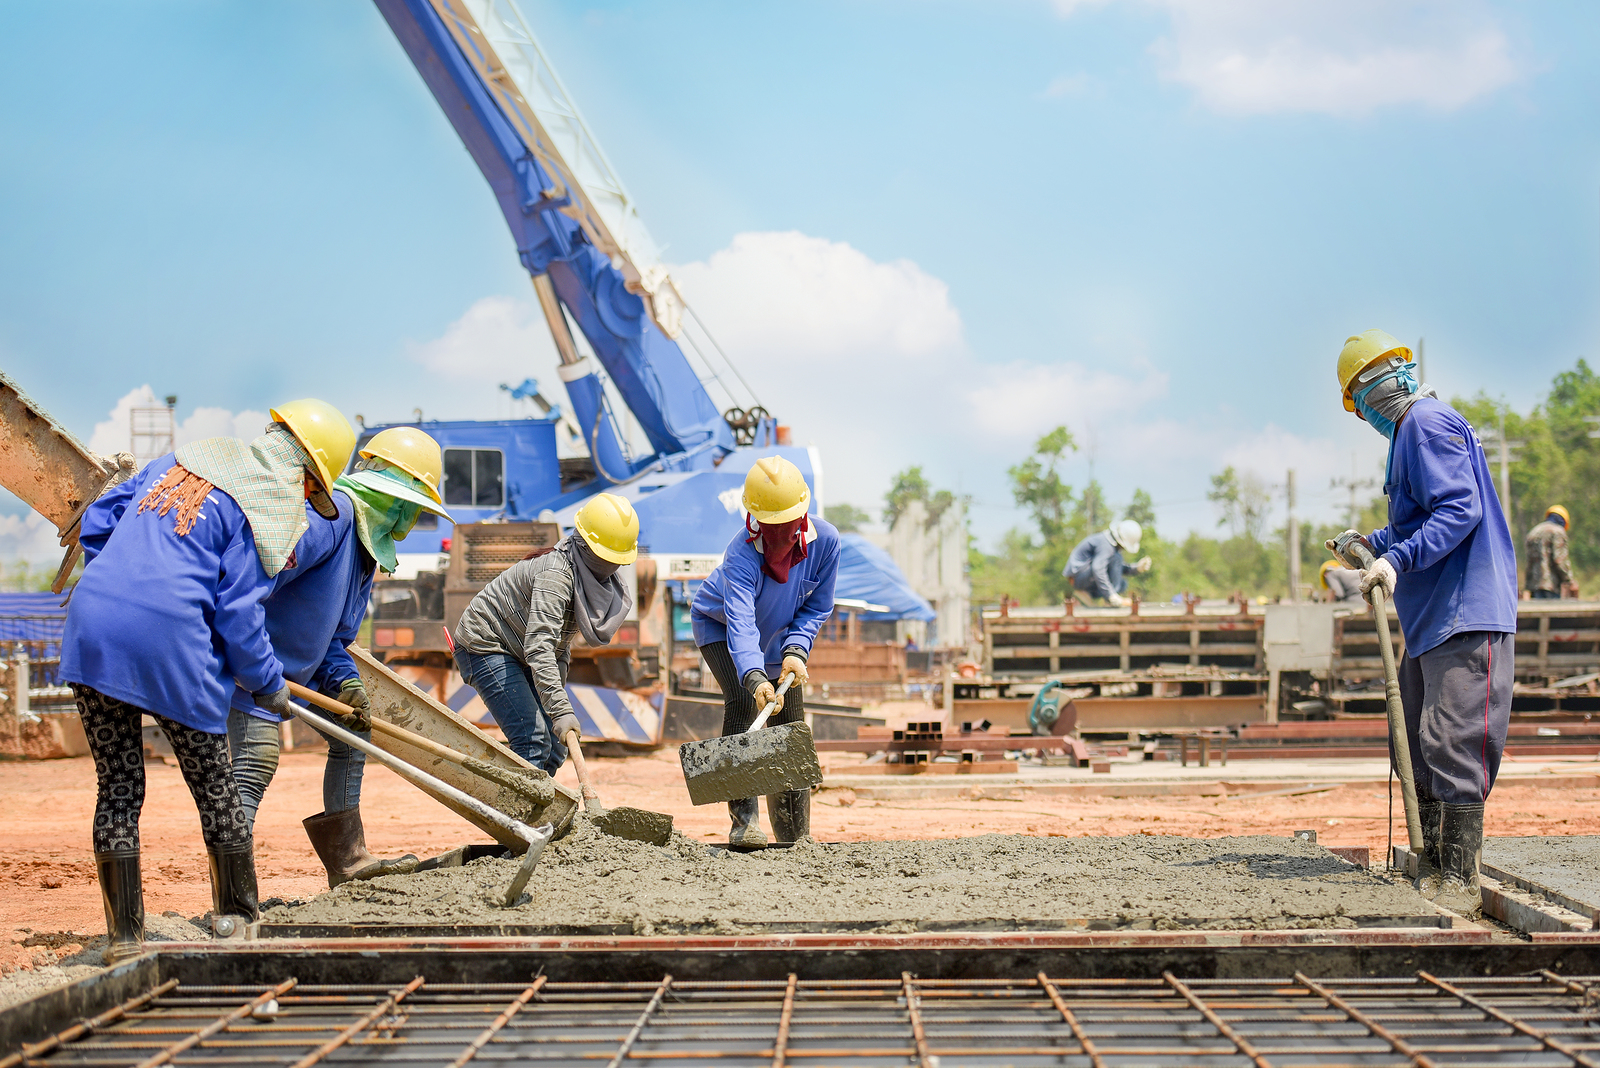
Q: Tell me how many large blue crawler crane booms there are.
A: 1